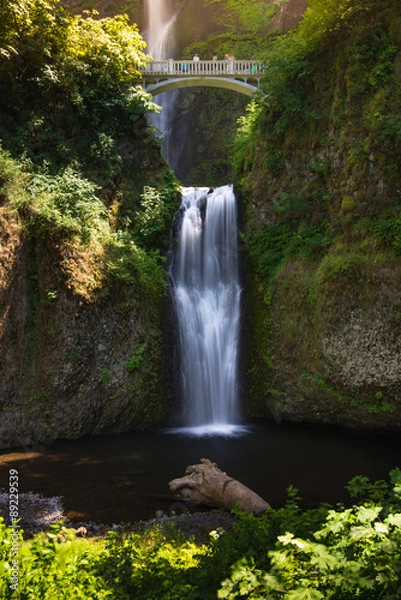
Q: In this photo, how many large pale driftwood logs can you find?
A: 1